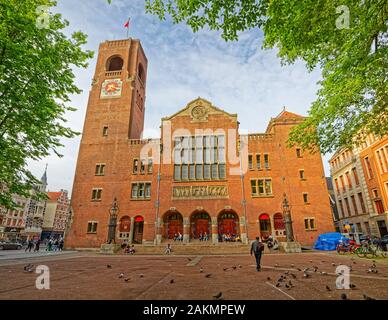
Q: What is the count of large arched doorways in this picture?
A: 3